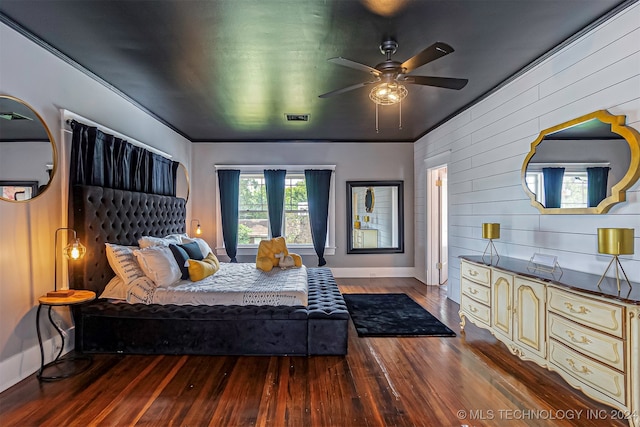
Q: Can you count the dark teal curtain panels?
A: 3